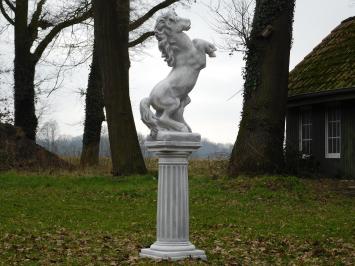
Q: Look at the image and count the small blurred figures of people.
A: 0